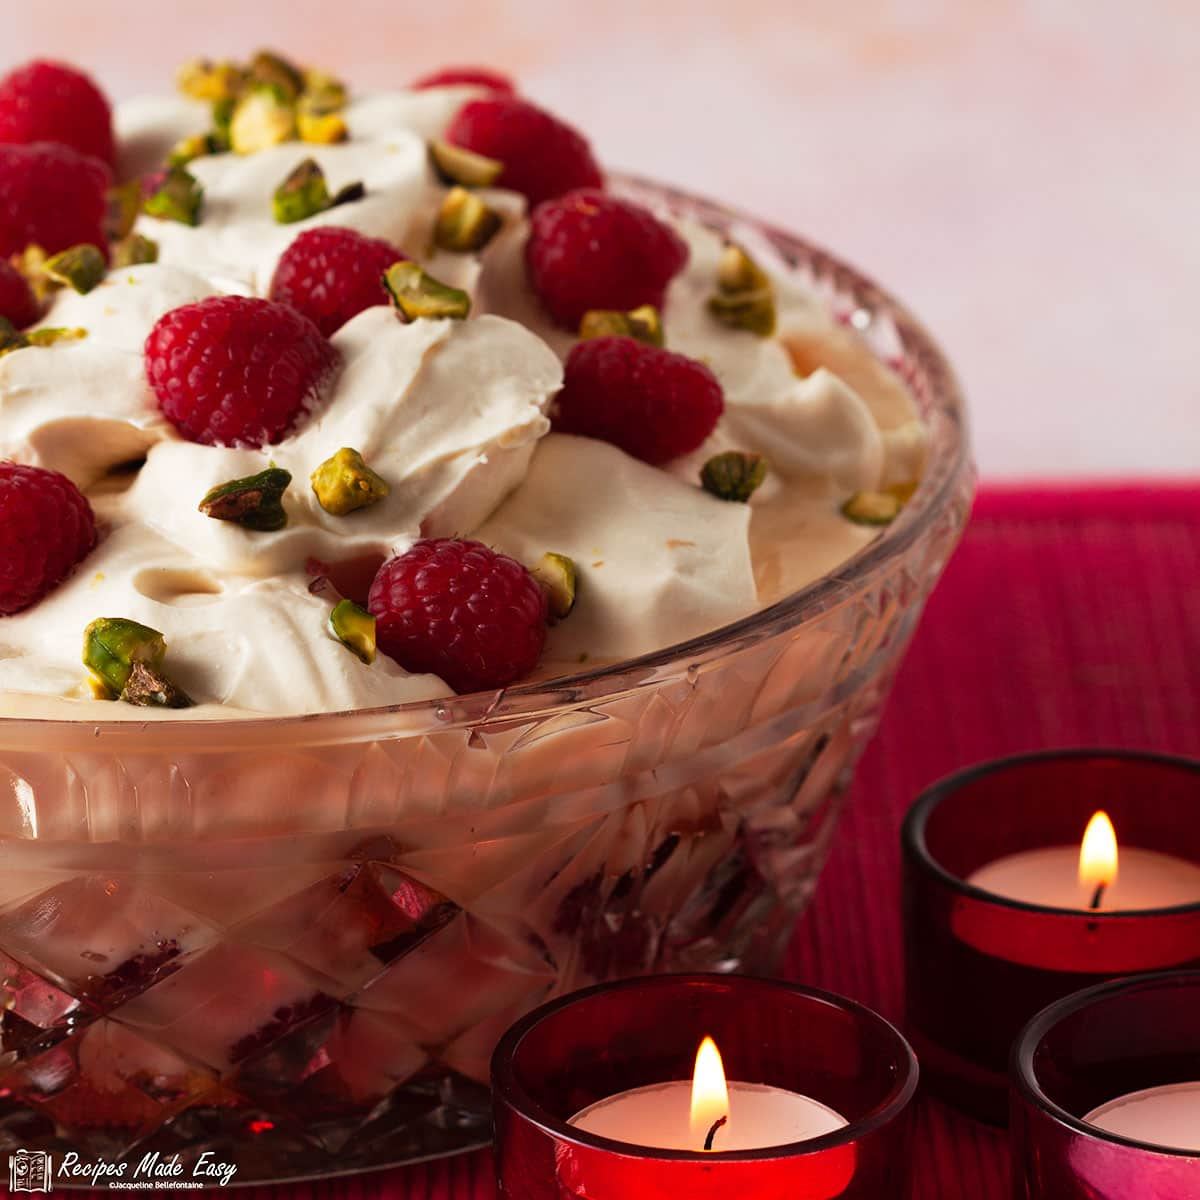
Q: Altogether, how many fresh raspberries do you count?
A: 11